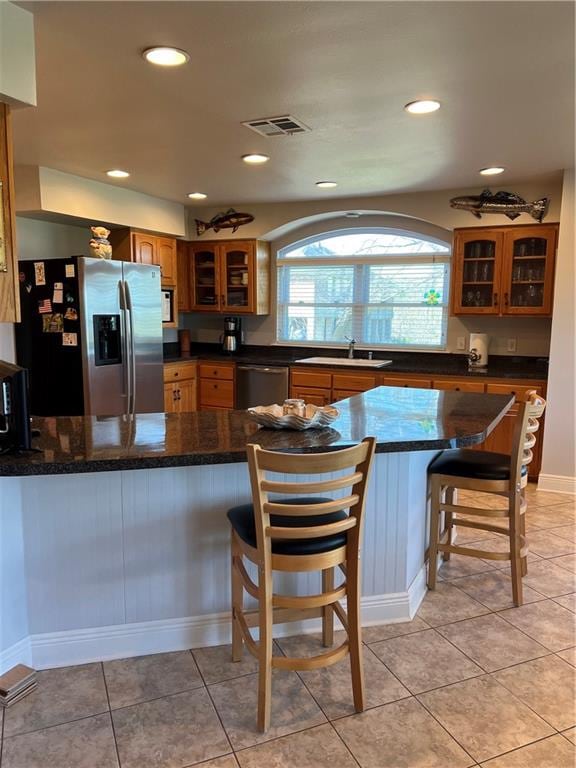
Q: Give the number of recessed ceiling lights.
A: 7